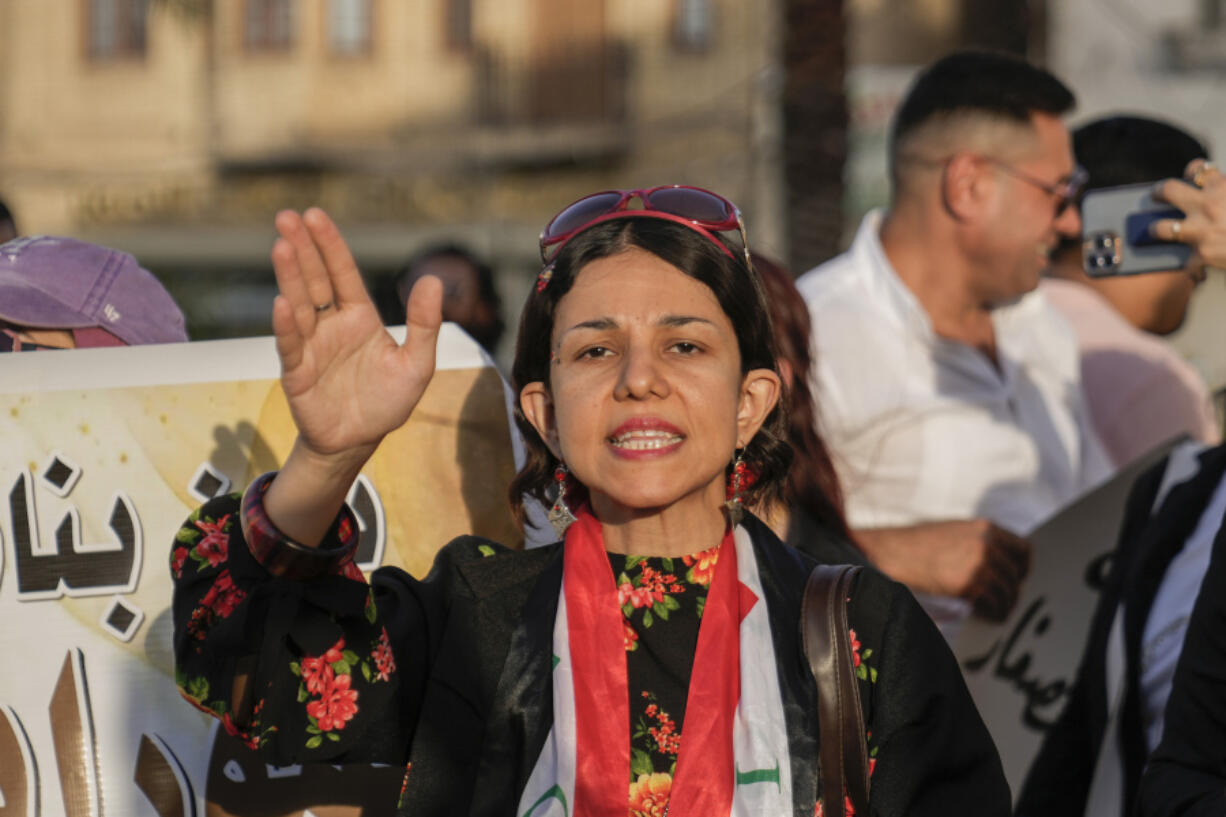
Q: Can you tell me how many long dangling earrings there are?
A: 2